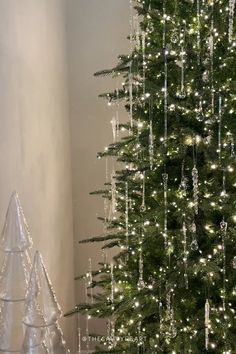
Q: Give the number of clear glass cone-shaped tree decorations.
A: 2